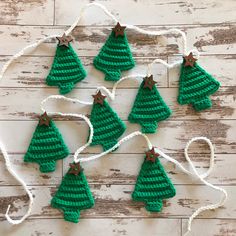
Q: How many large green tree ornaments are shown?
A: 8